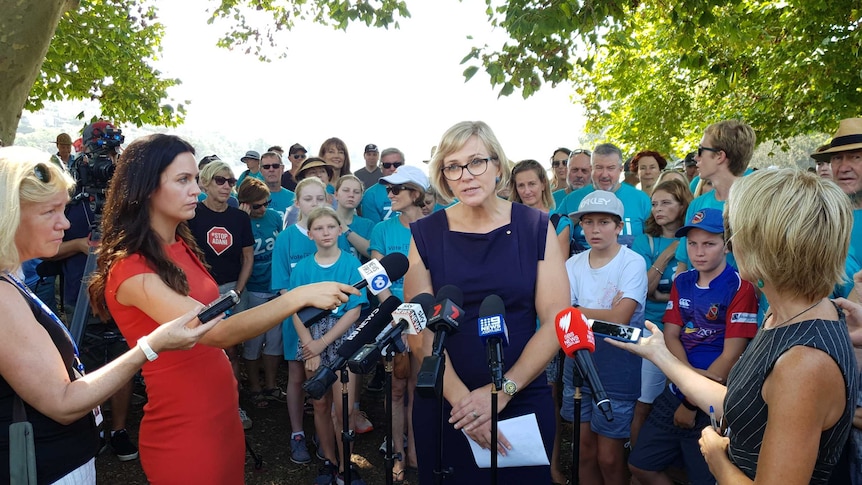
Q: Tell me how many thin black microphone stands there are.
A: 5